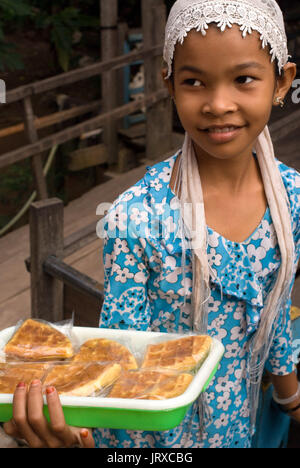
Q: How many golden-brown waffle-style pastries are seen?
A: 6